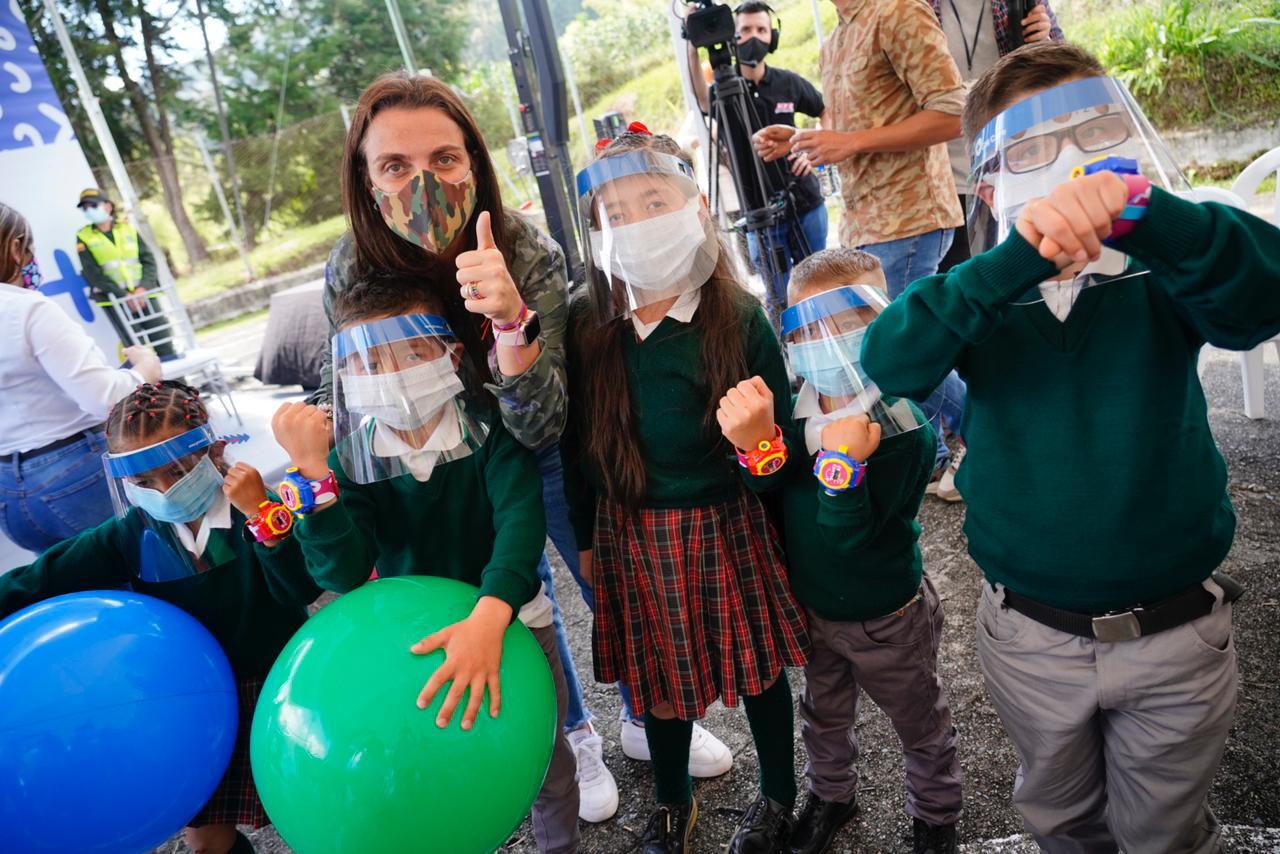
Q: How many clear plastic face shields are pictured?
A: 5